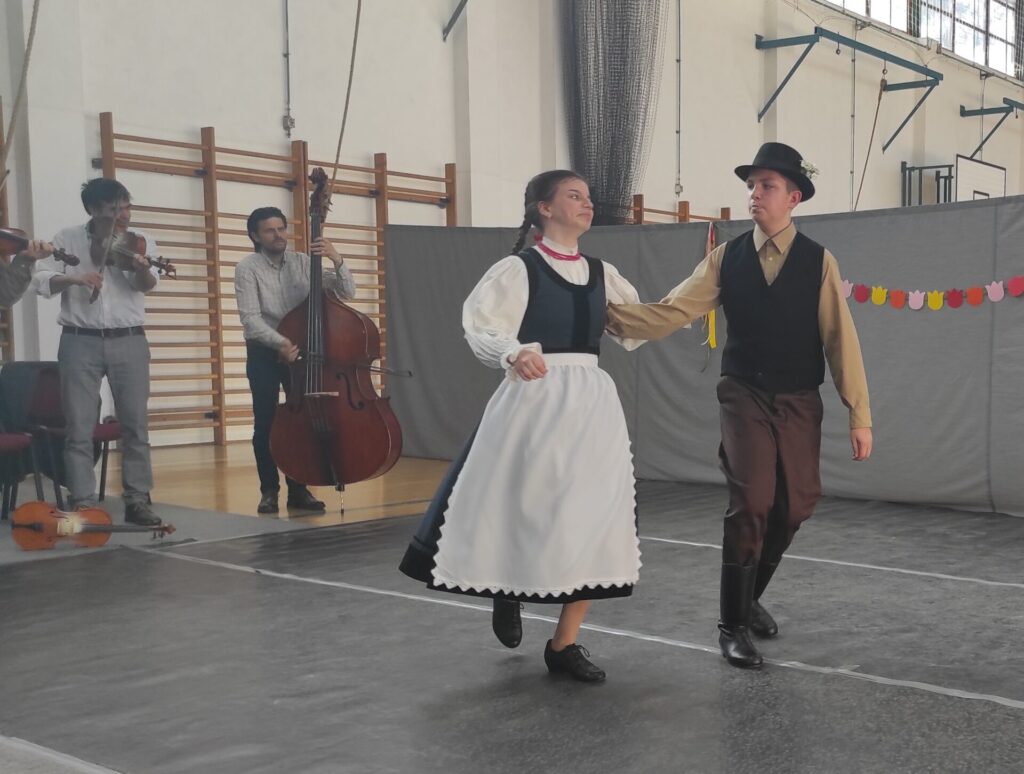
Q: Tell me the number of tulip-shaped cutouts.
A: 10